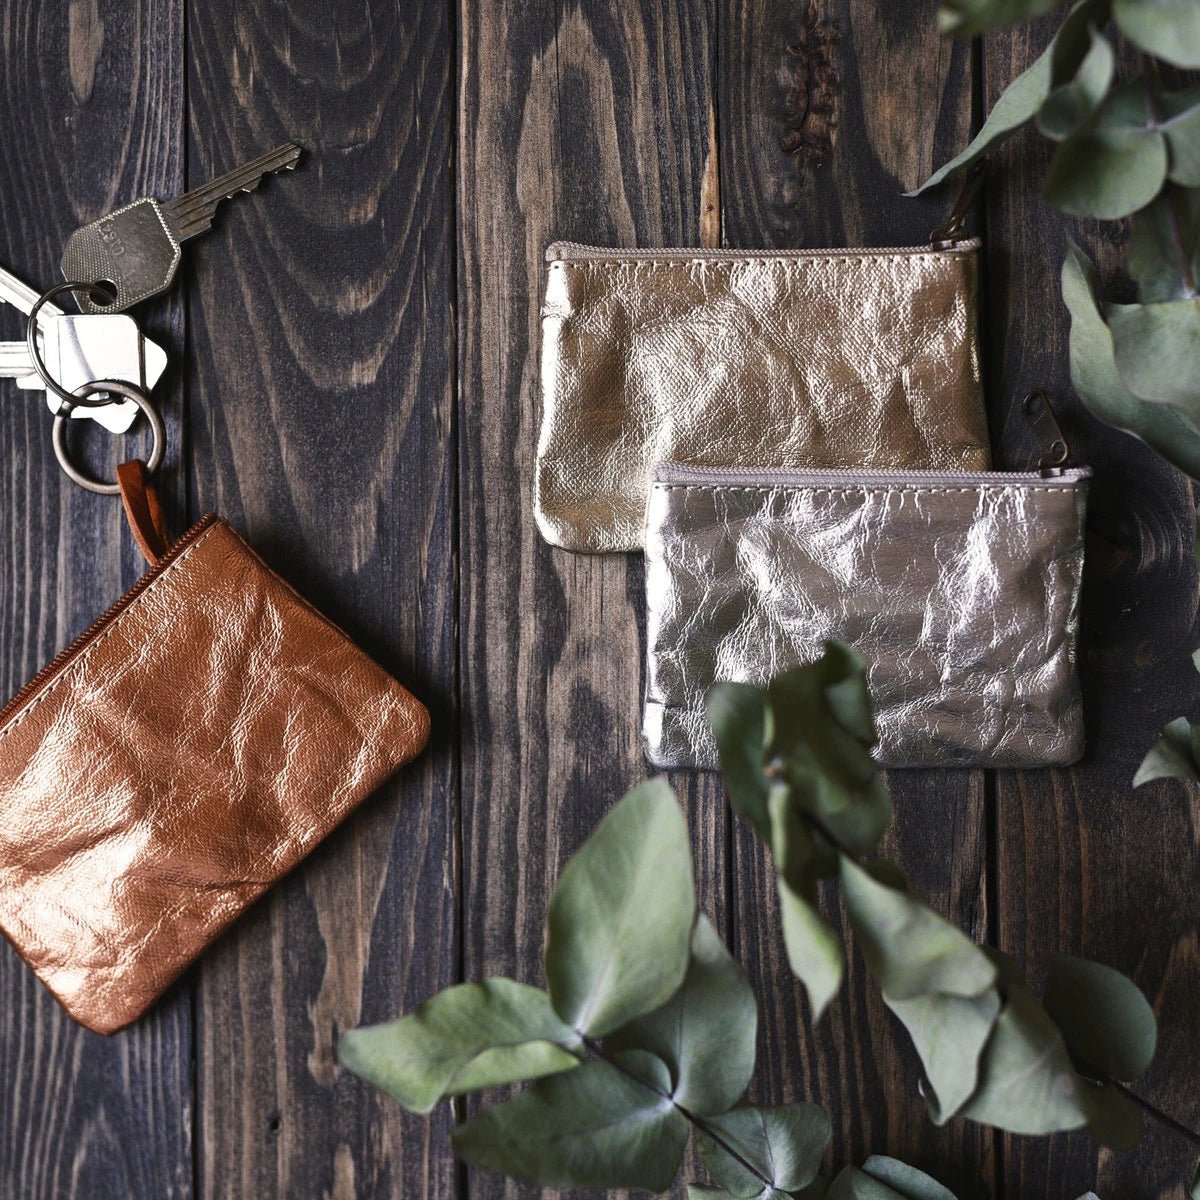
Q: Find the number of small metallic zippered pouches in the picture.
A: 3